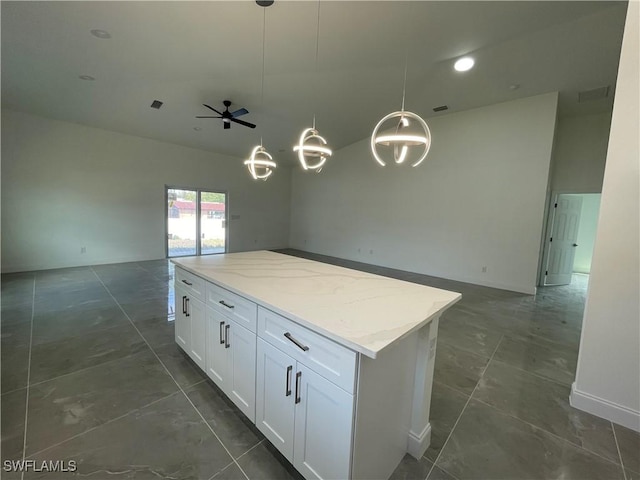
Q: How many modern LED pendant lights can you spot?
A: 3